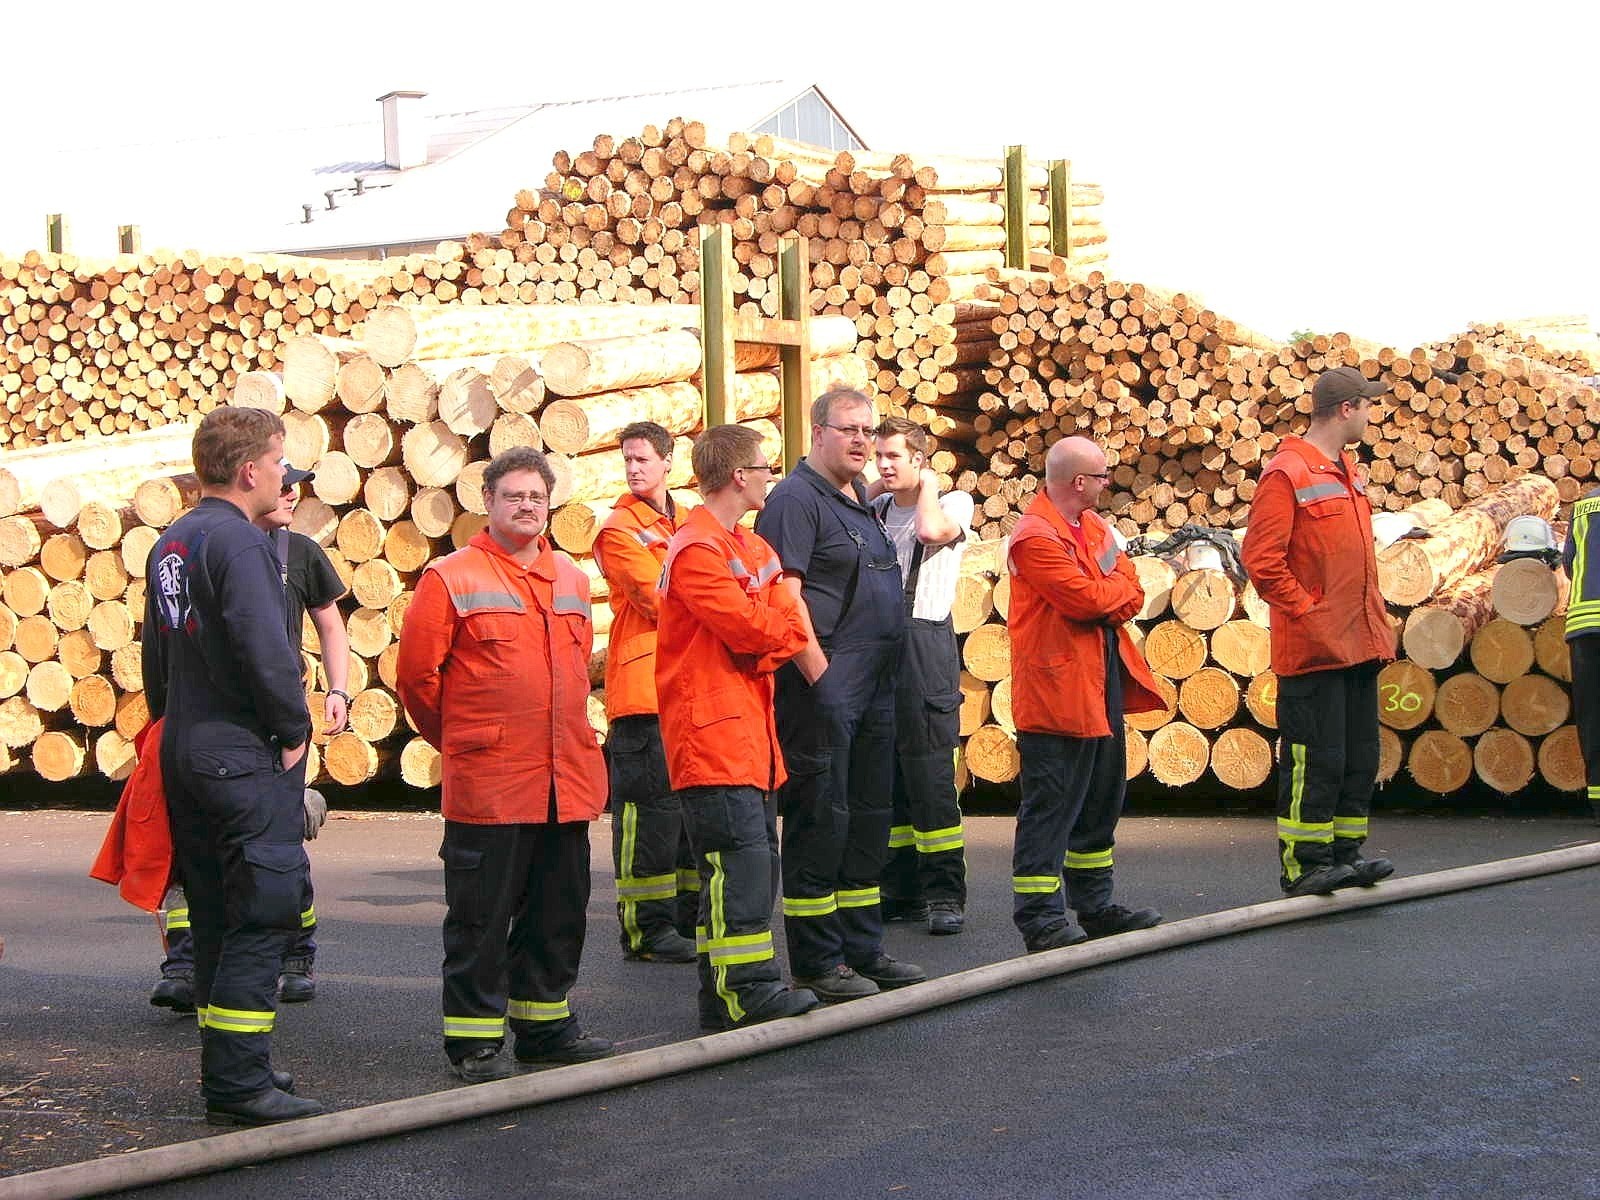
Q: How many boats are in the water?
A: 0